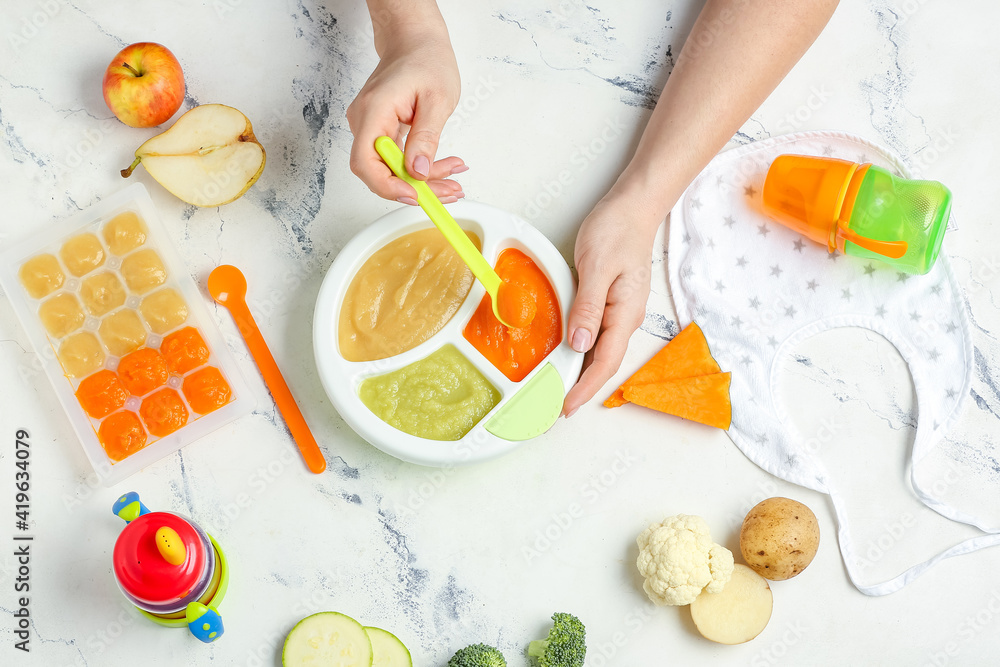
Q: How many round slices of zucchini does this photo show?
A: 2